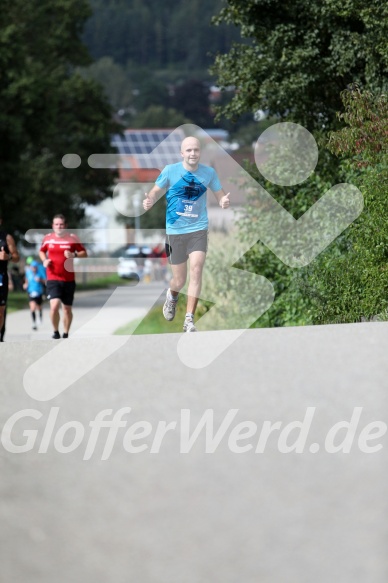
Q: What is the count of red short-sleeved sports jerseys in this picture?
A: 1